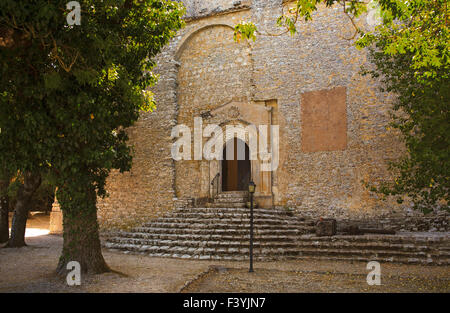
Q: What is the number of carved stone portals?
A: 1